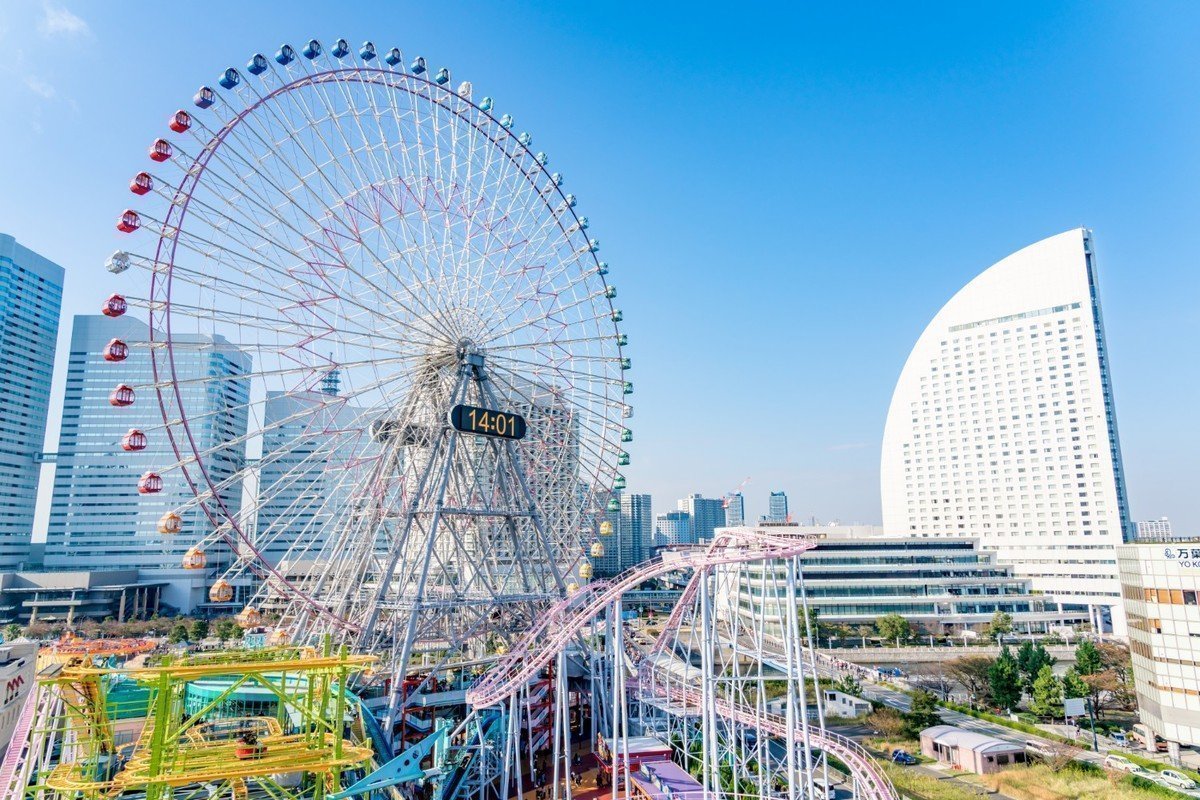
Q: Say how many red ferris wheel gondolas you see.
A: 9